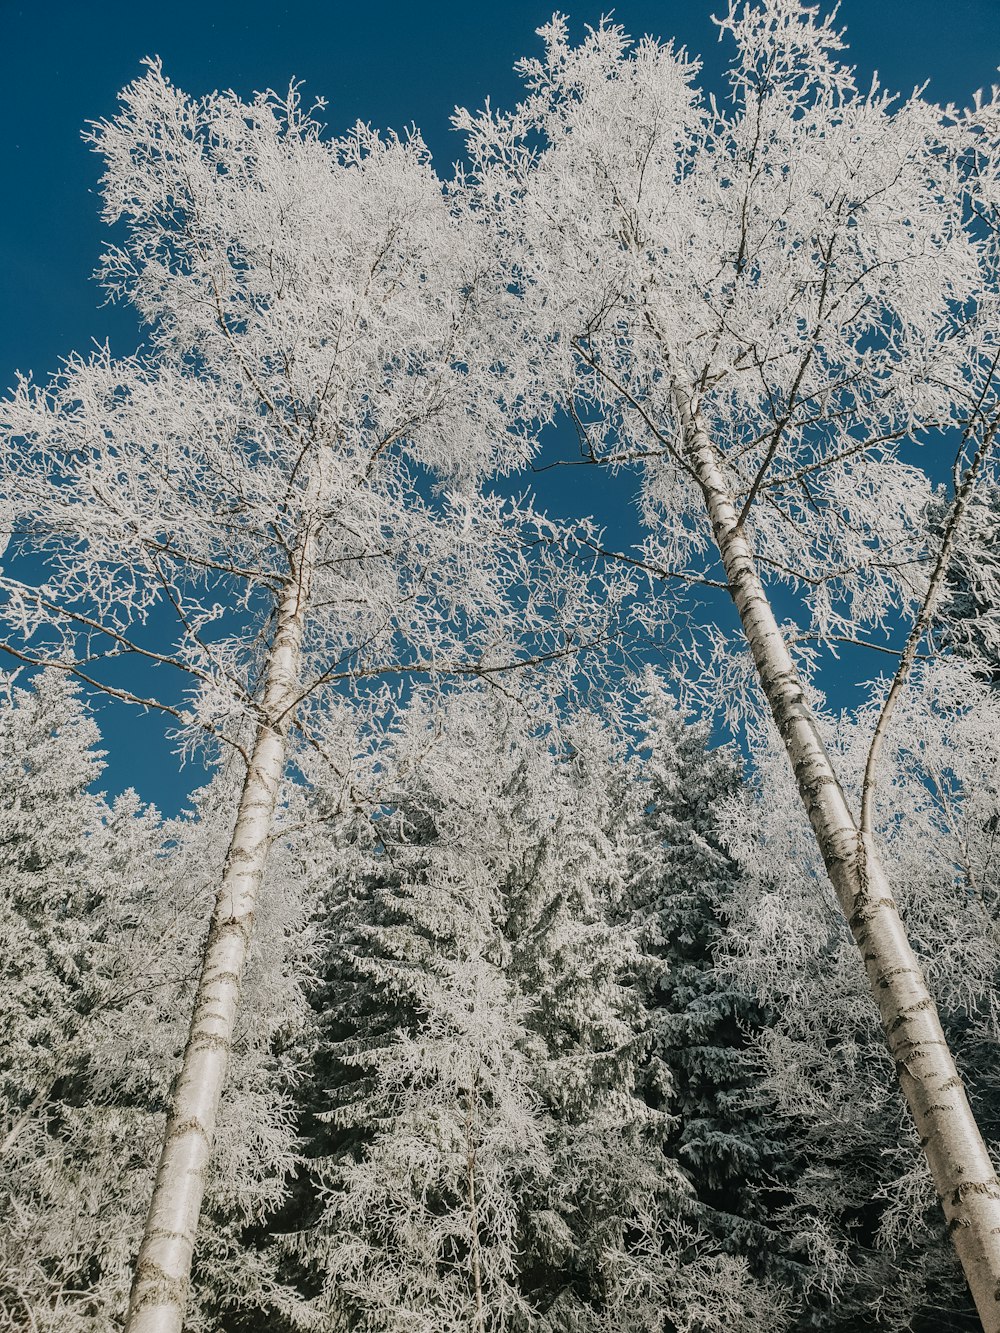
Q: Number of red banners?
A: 0